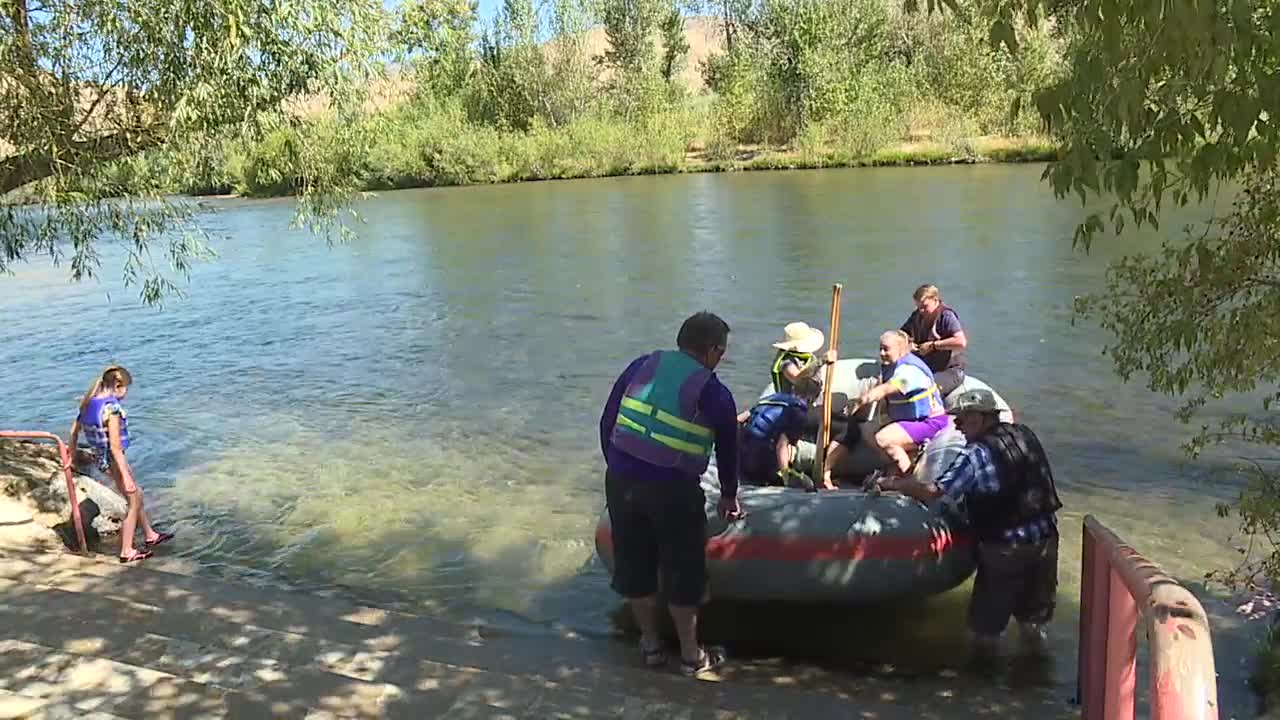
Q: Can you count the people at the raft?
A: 6